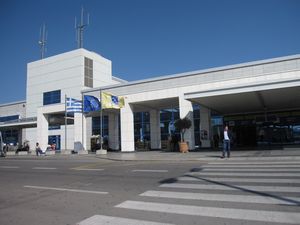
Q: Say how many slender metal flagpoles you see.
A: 3